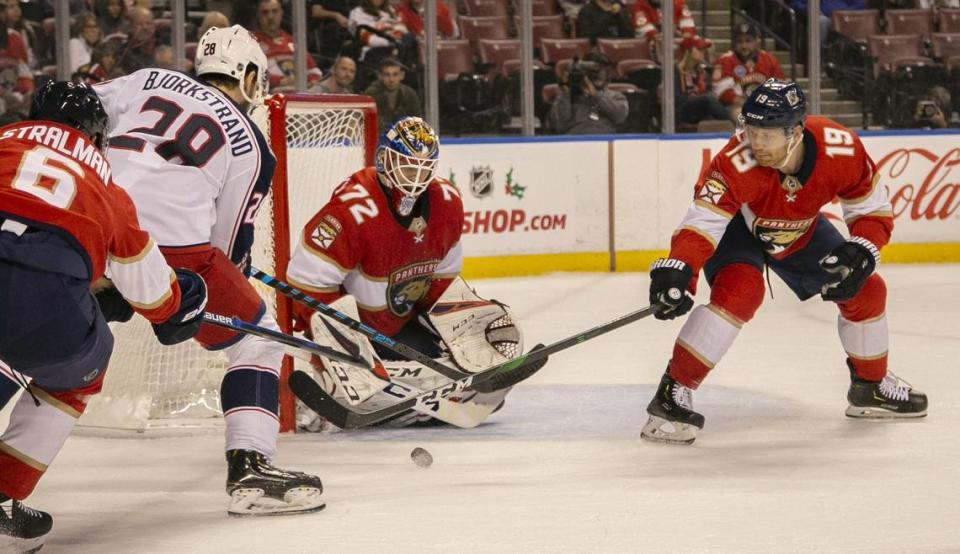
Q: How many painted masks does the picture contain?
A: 1